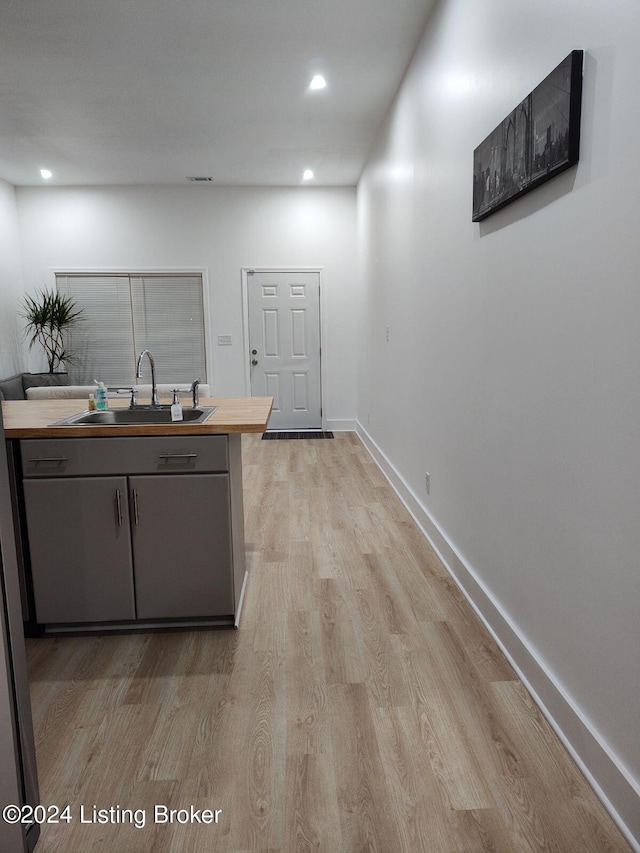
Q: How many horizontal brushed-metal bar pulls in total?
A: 2